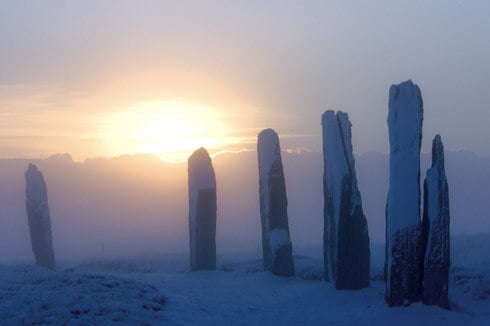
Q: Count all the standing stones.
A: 6